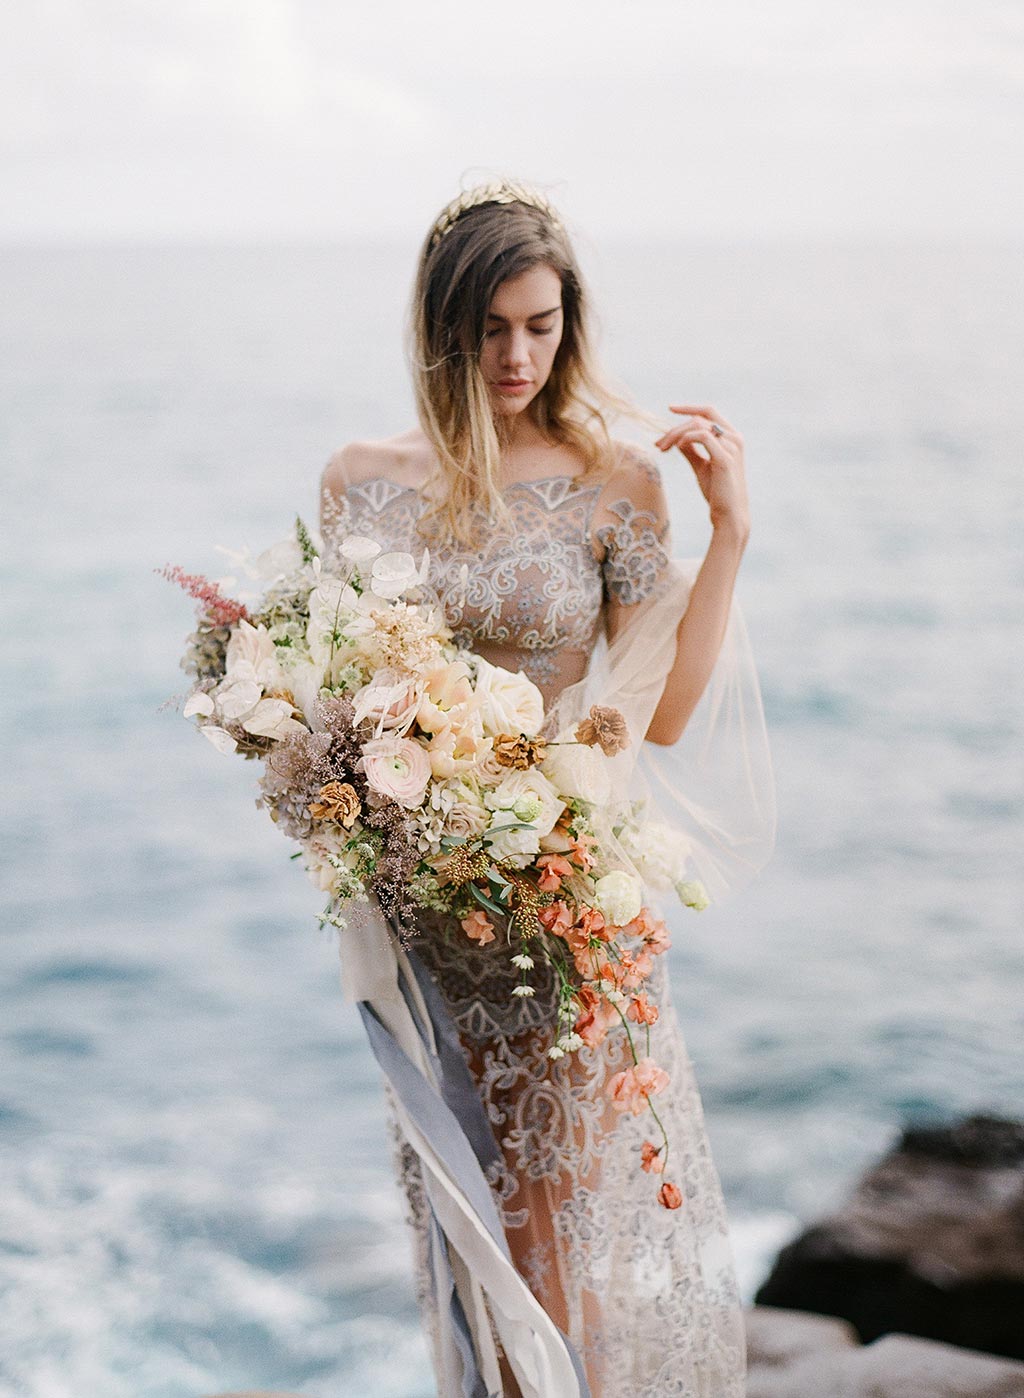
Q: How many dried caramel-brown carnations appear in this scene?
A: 3